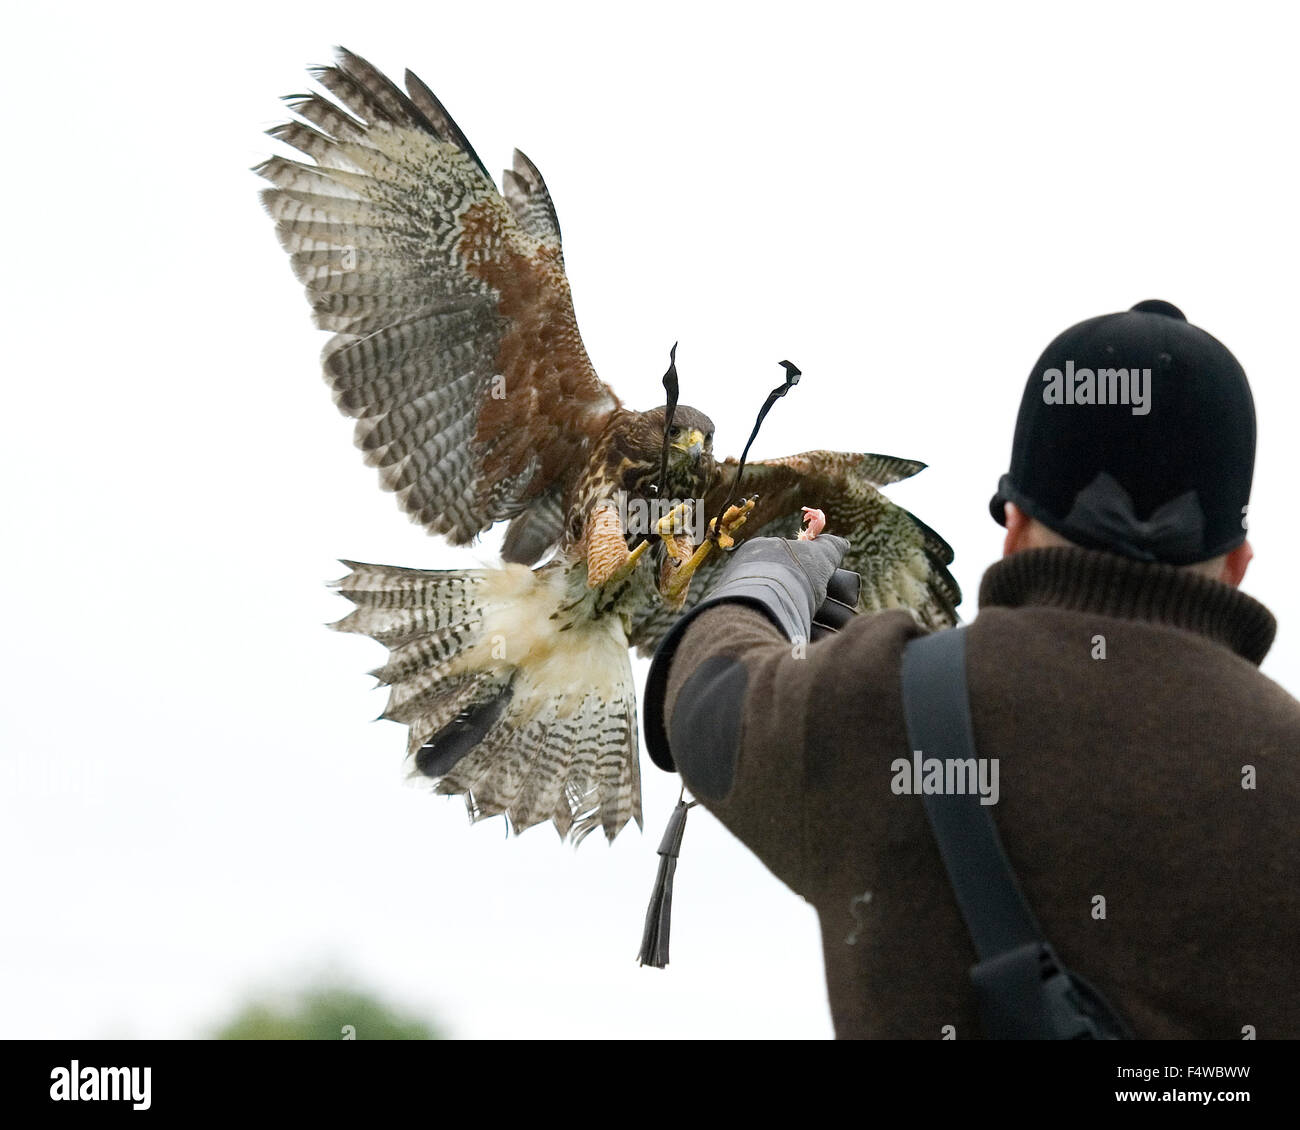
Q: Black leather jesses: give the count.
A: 2